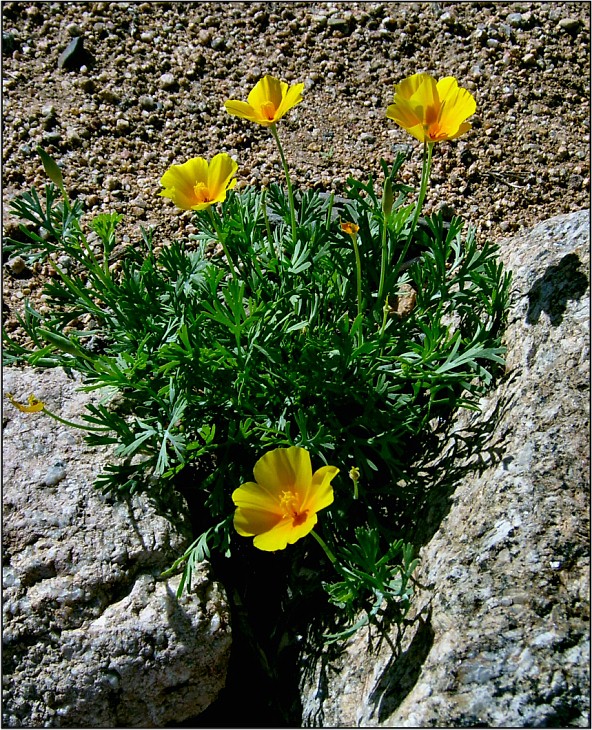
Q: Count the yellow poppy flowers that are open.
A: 4